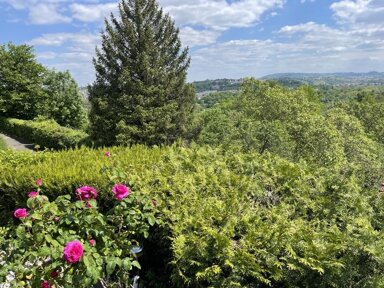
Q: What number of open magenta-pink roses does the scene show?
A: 4